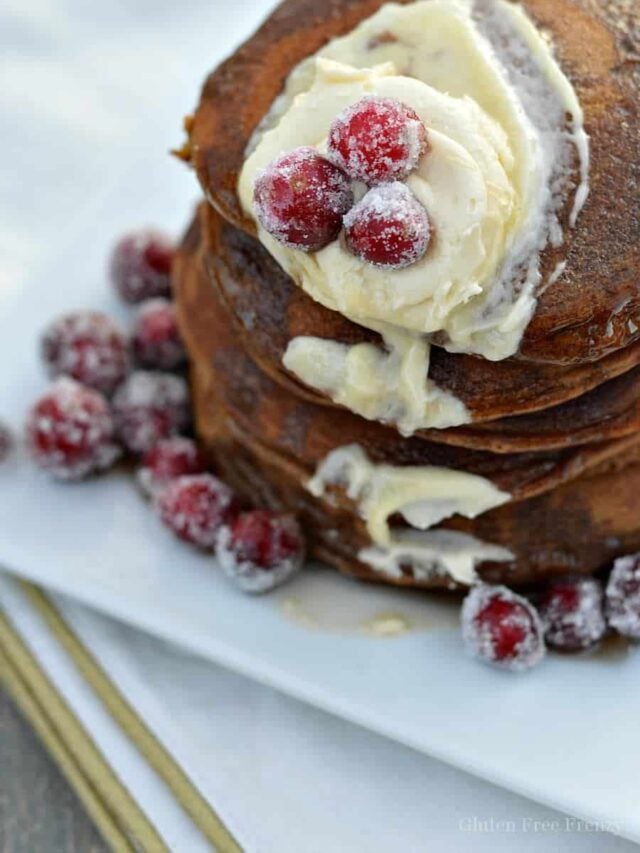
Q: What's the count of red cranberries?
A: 15